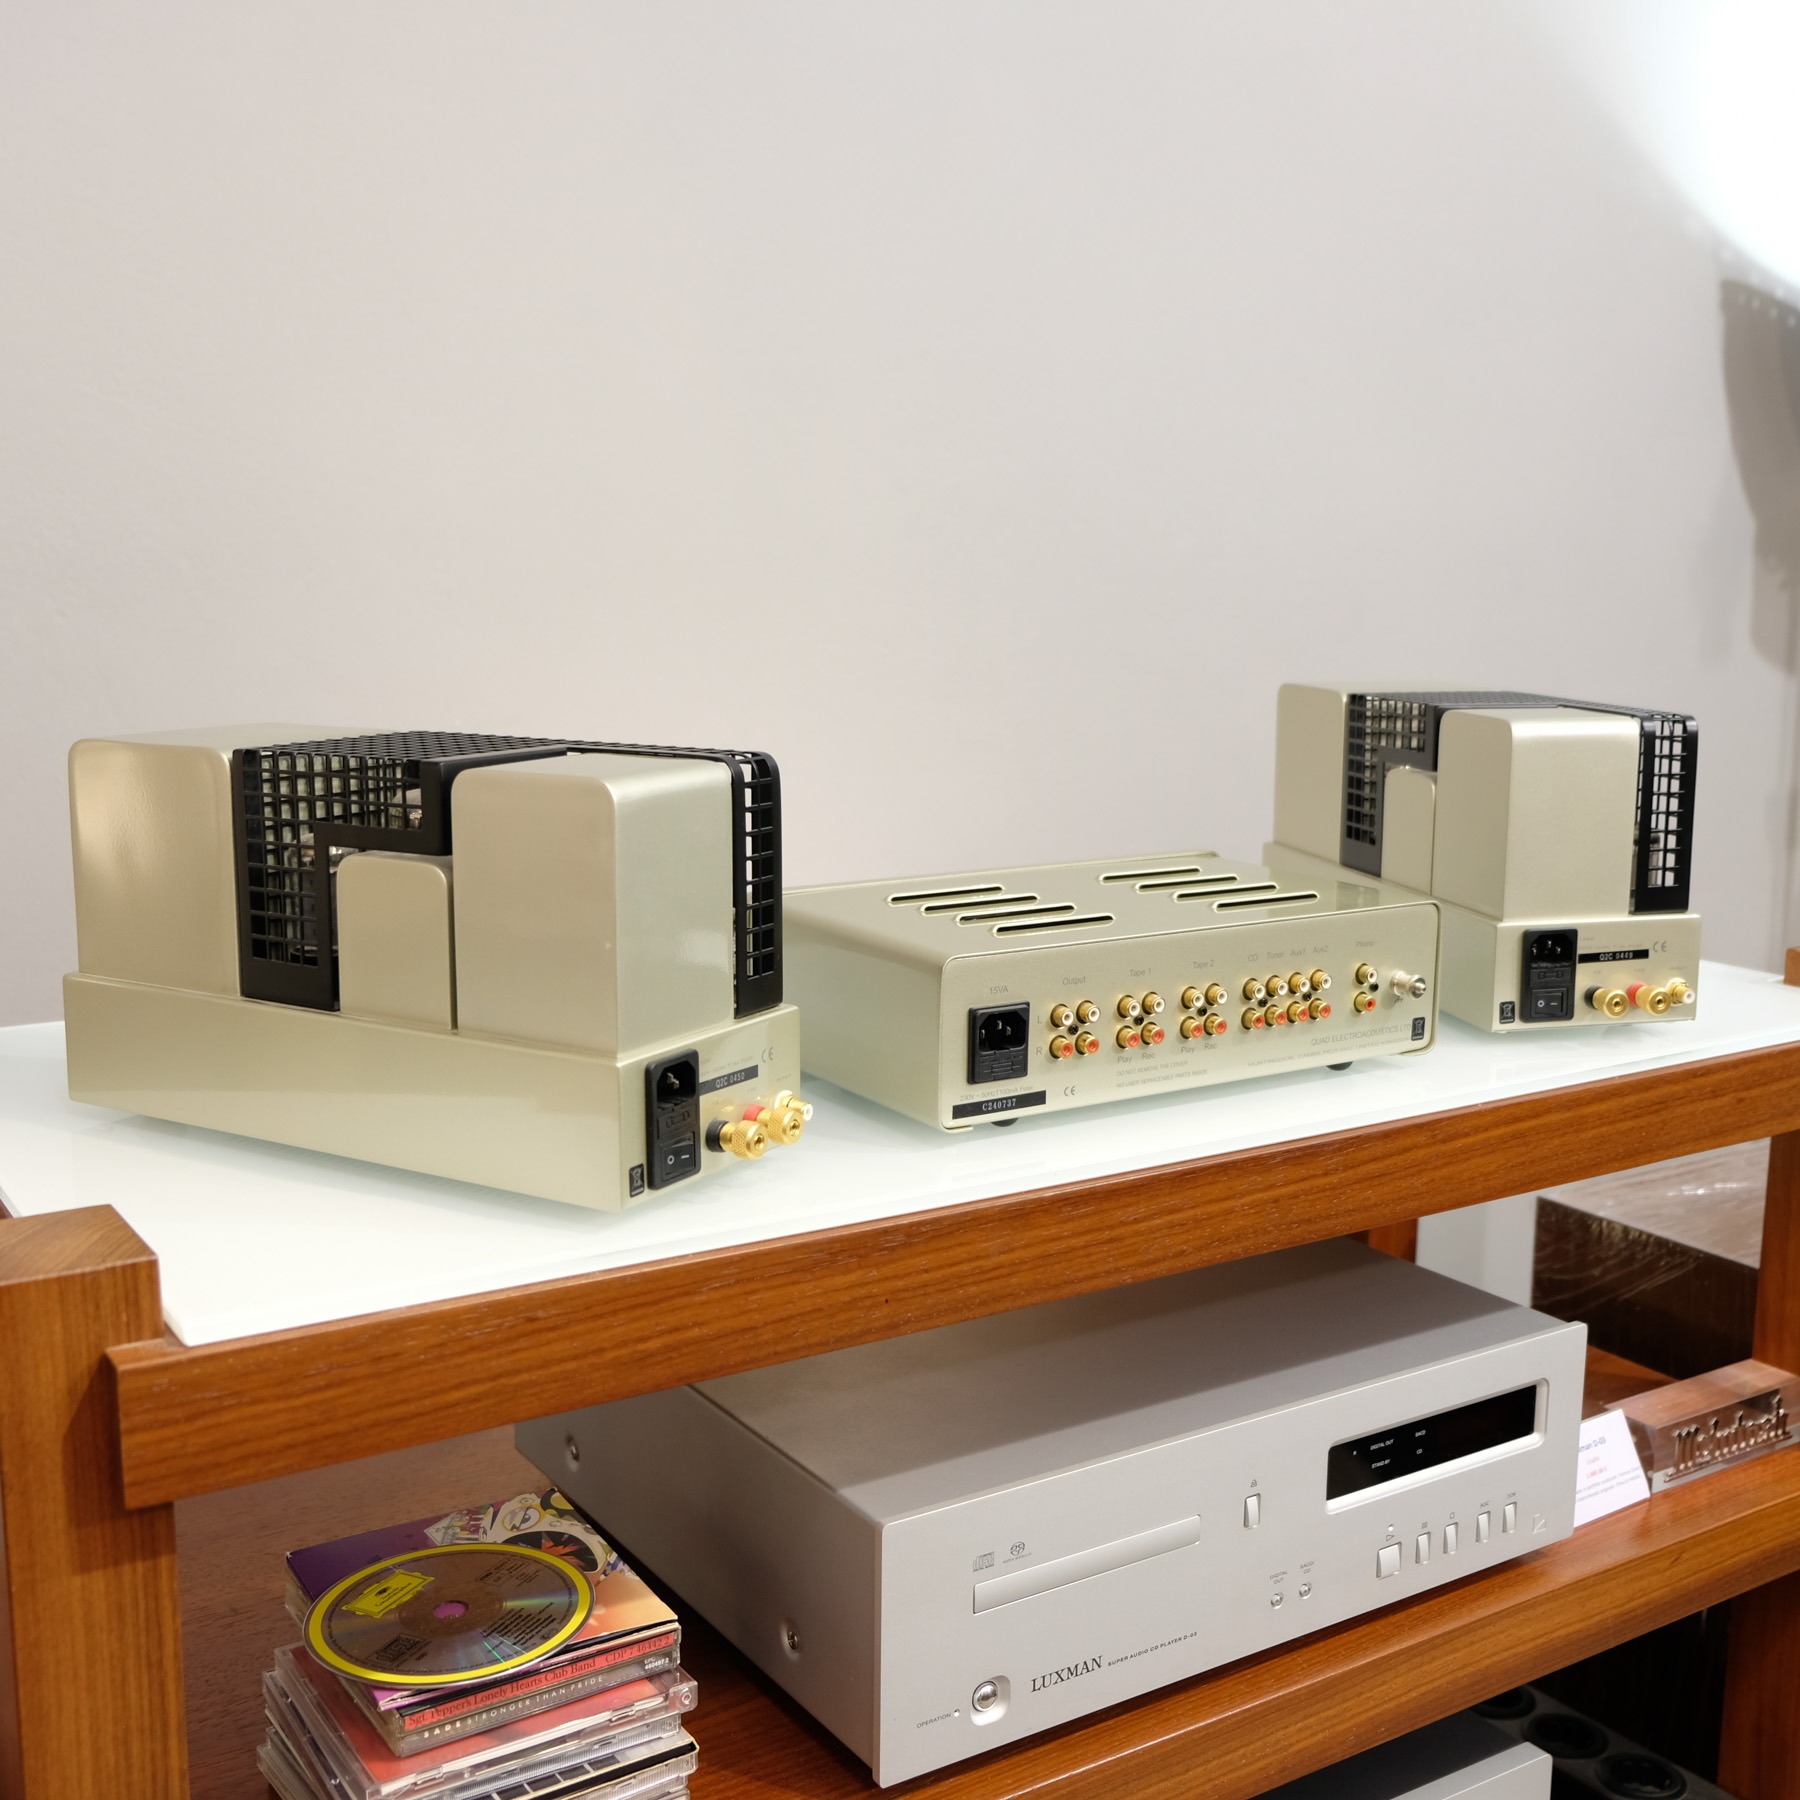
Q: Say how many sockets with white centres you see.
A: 13